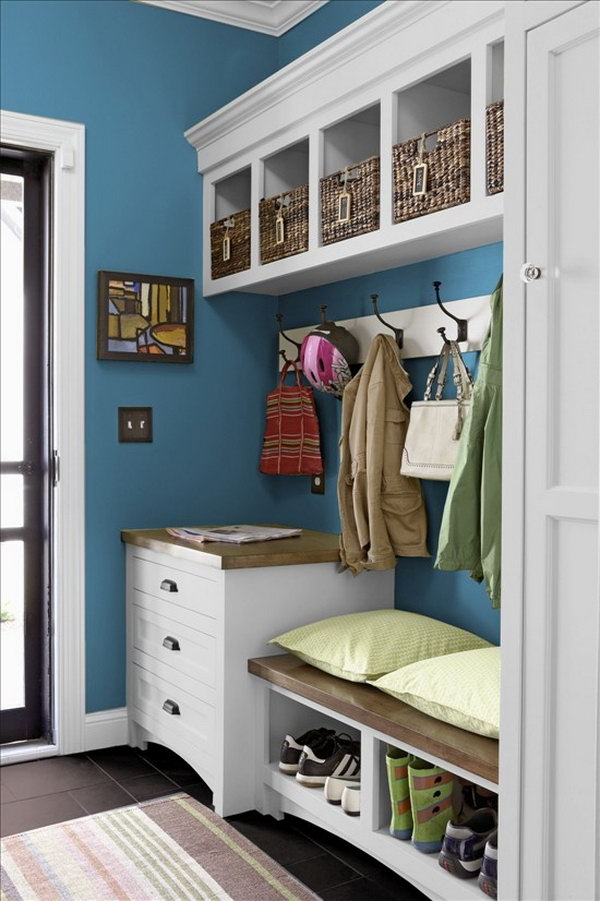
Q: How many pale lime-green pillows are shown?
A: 2